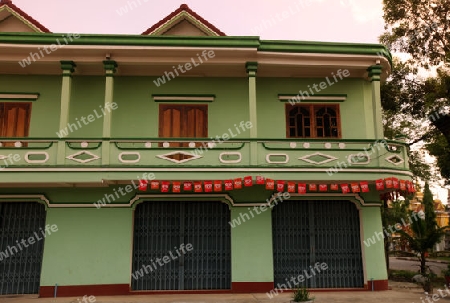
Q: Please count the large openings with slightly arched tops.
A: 3